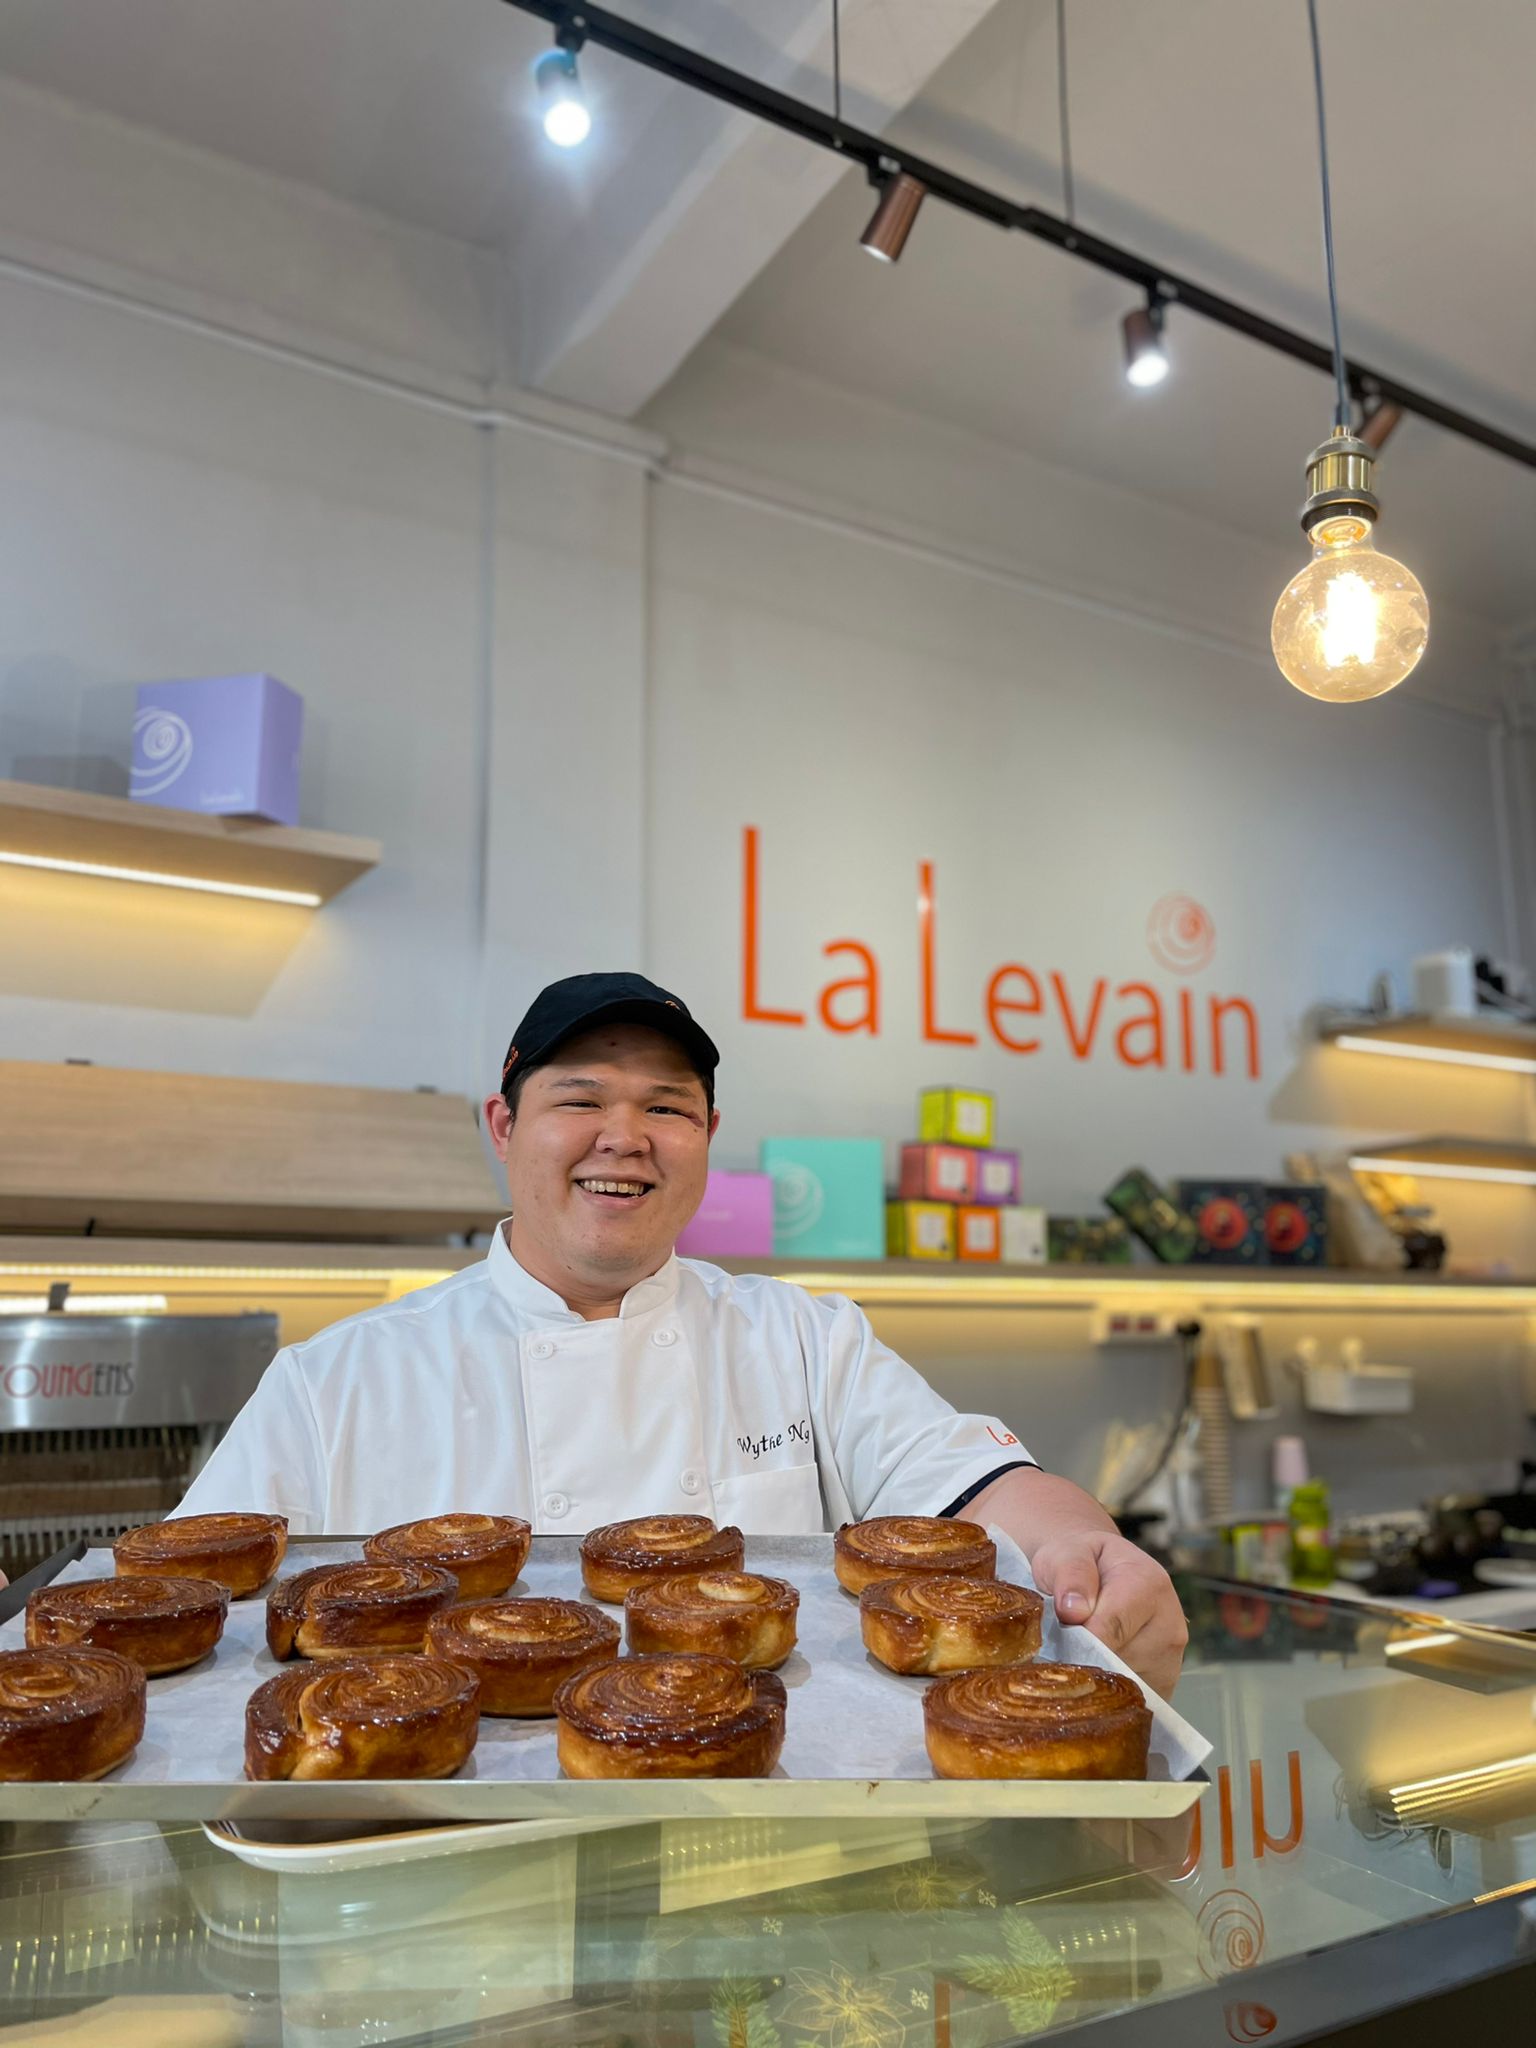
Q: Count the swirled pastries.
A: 13